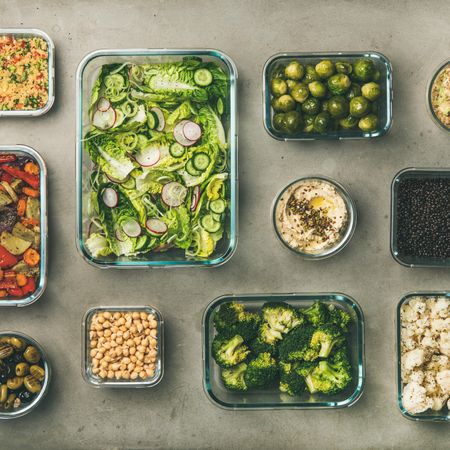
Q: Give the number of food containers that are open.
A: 11